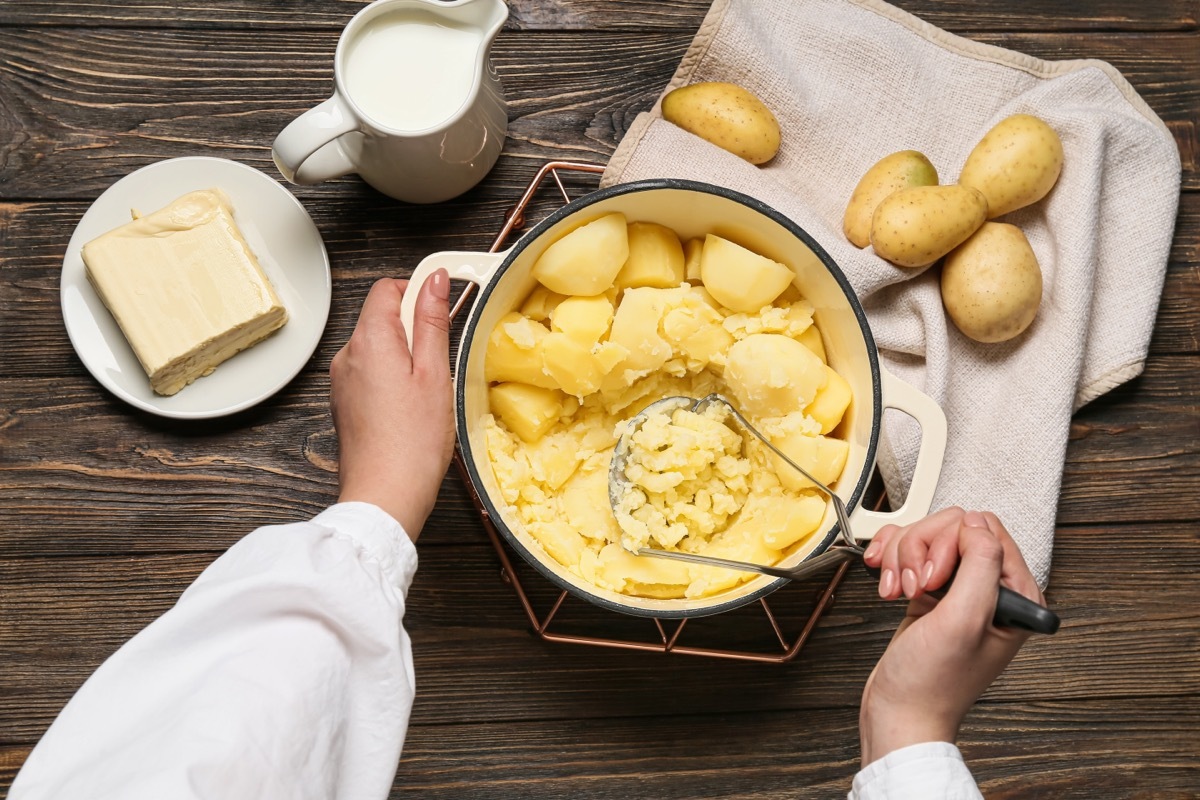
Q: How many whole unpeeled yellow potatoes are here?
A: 5